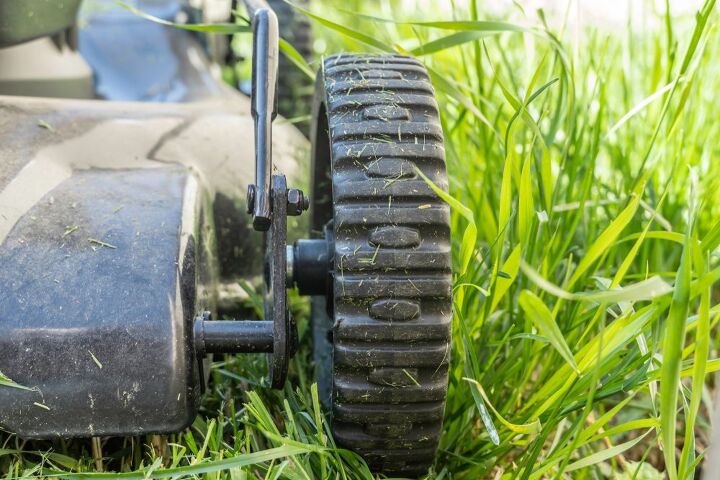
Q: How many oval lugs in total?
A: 7